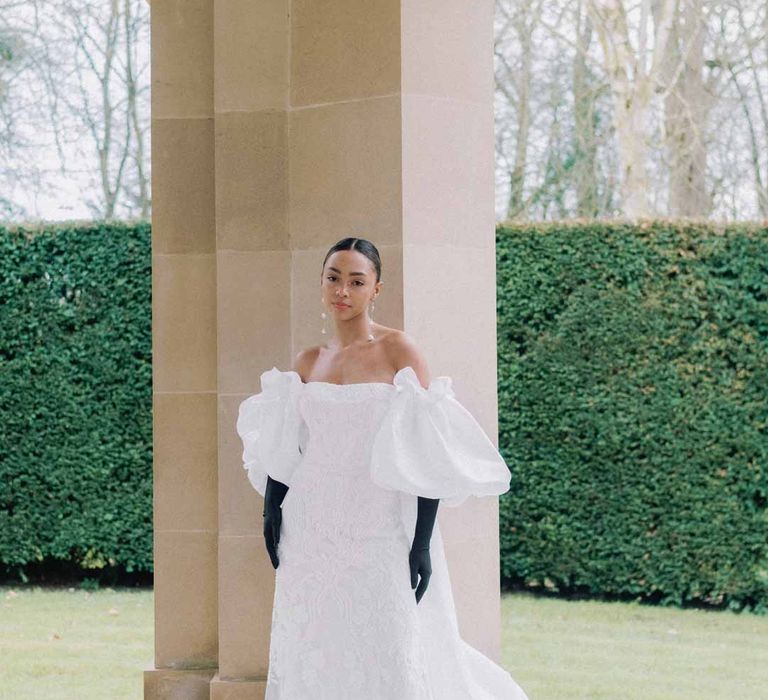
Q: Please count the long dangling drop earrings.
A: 2